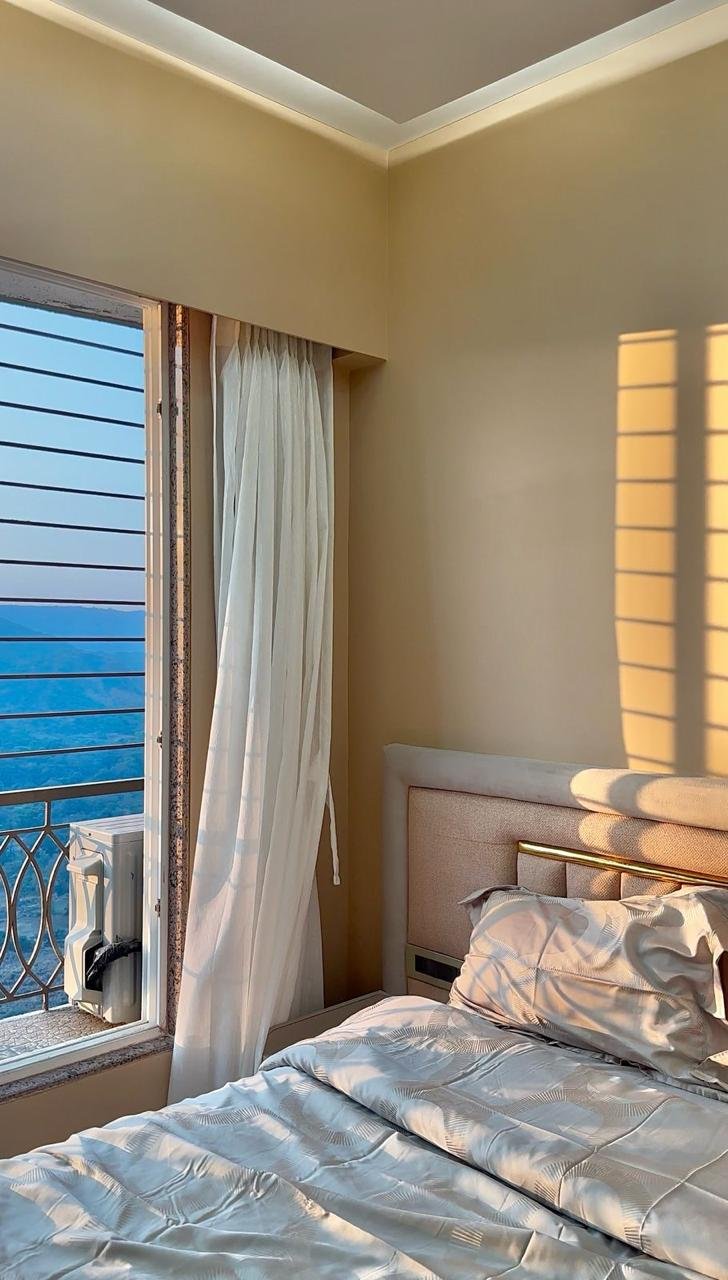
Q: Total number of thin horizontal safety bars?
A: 12